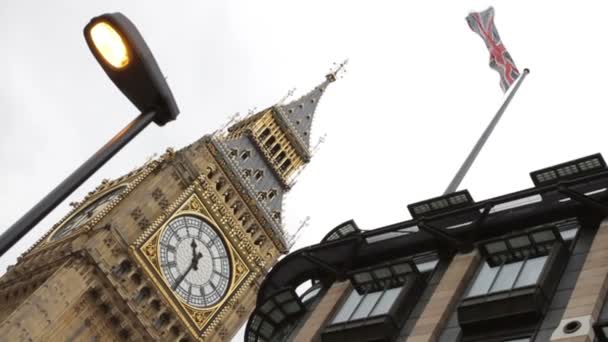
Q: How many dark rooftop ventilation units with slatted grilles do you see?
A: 3